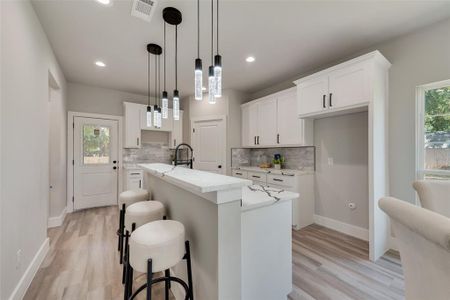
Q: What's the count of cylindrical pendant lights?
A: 8